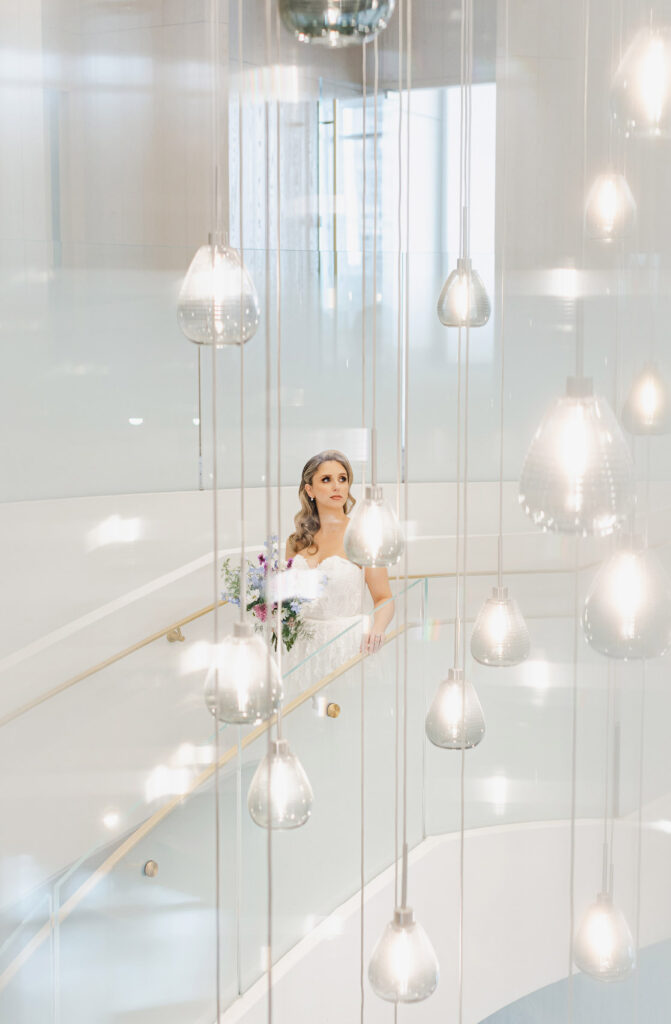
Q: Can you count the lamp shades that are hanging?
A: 15